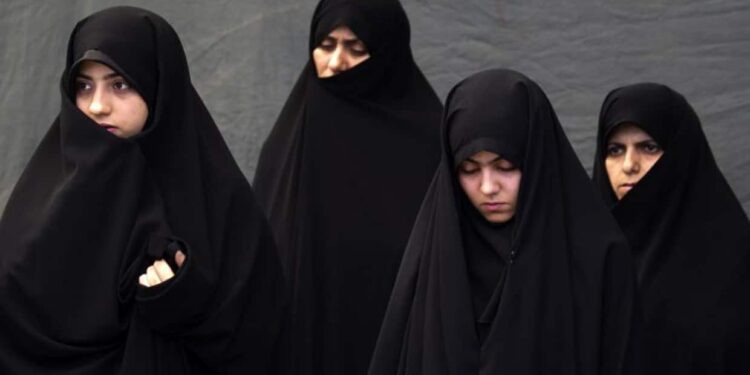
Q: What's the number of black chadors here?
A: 4